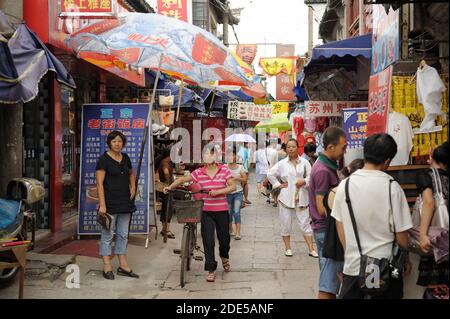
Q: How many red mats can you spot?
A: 1